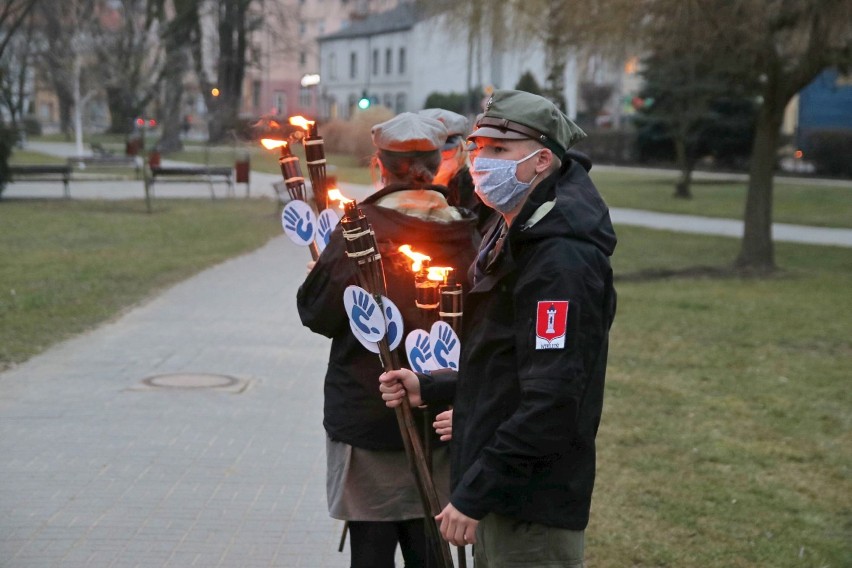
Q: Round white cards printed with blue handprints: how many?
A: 6